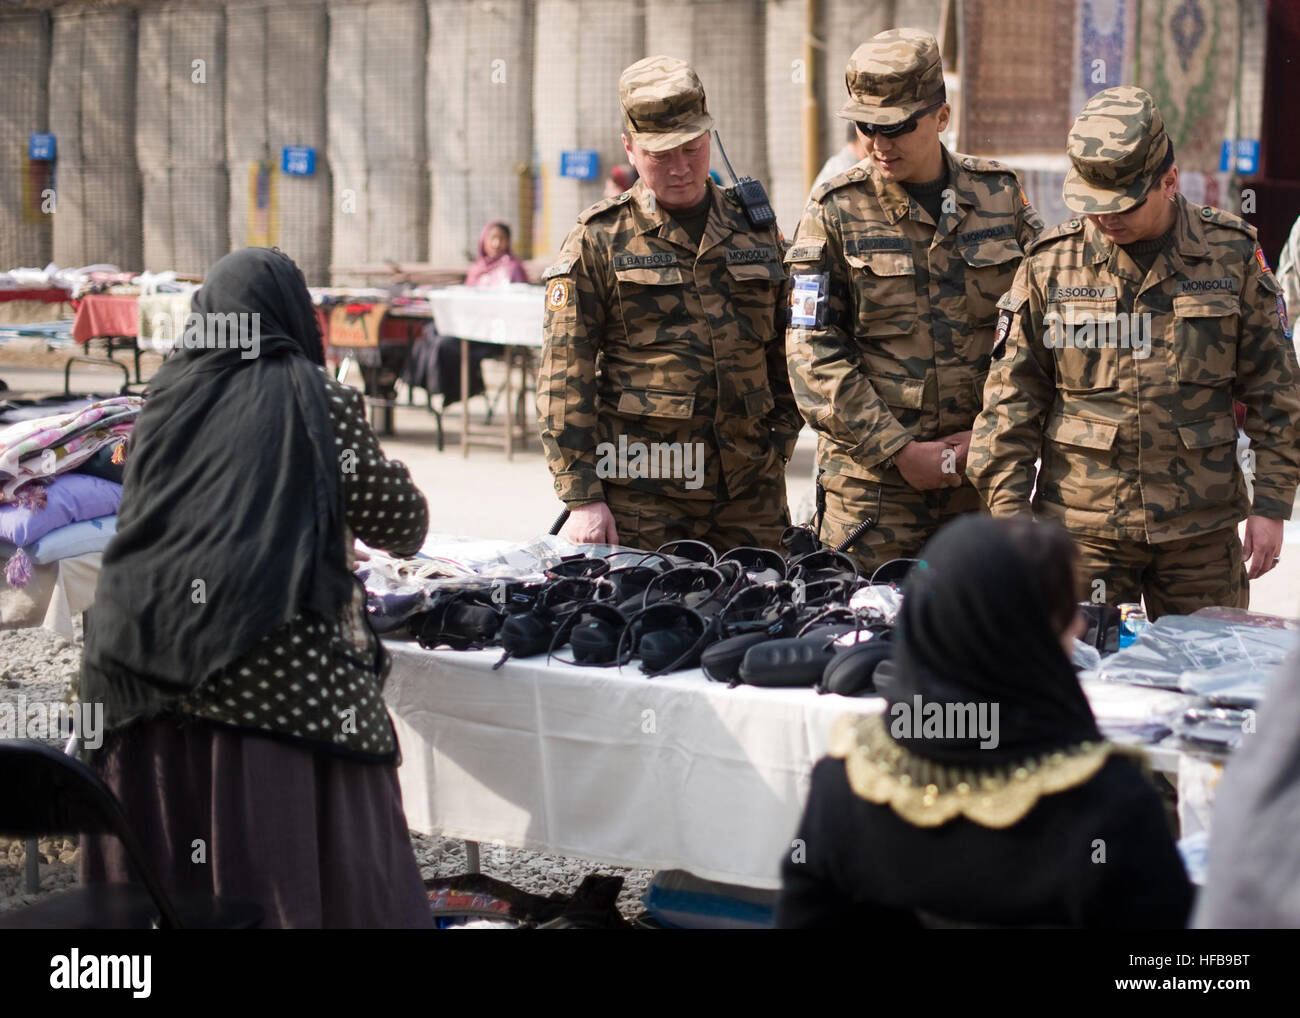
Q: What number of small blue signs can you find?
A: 4